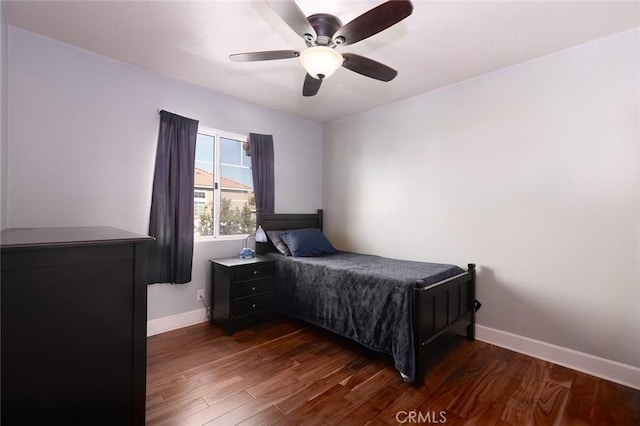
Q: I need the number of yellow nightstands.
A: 0